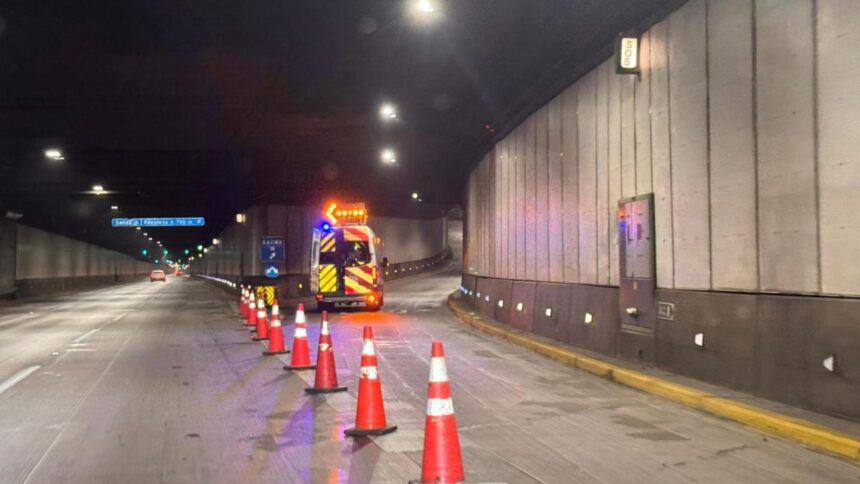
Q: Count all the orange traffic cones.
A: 9